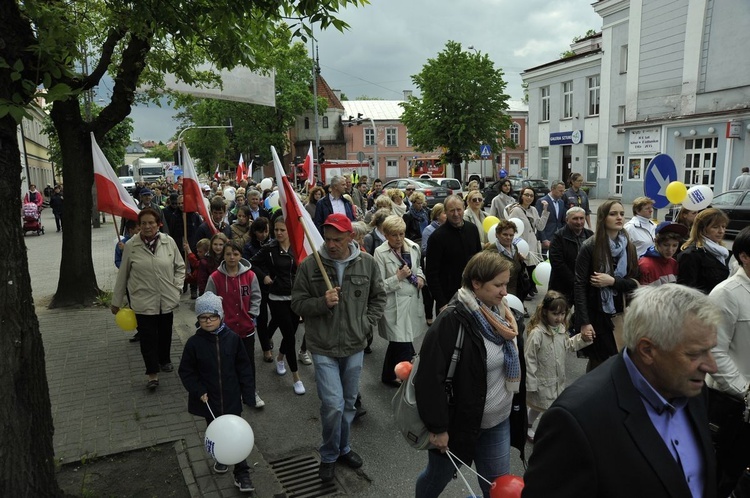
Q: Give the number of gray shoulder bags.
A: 1